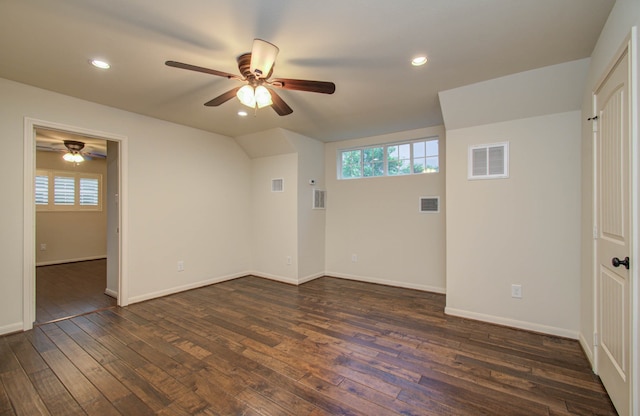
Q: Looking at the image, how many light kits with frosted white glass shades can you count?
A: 2